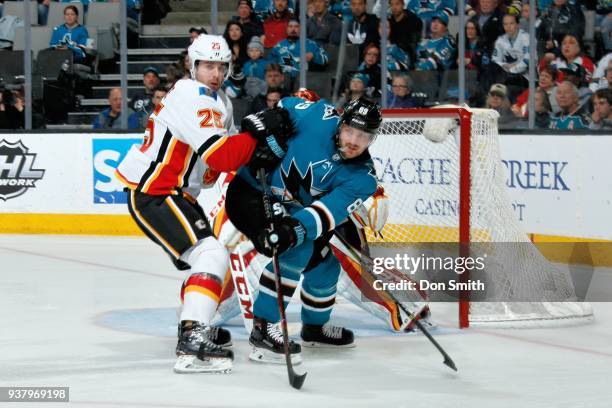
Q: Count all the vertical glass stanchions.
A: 7